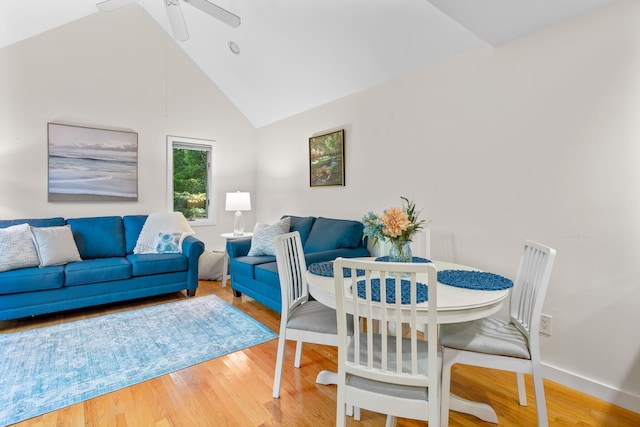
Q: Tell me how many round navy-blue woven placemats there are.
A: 4